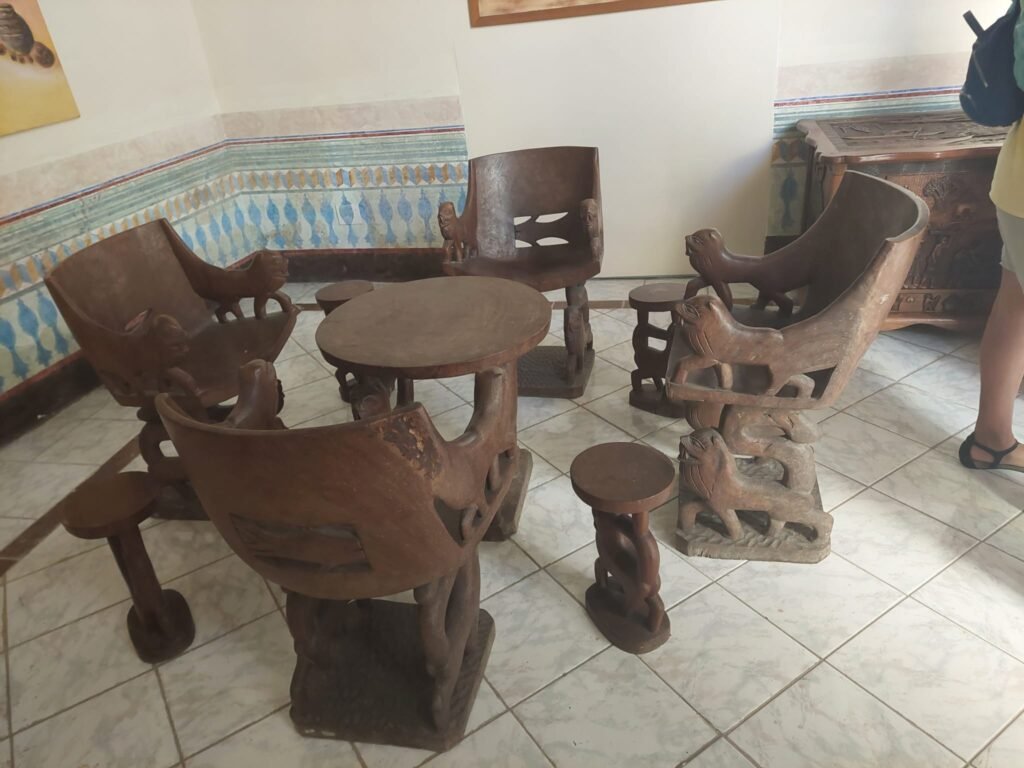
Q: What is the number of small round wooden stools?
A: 4